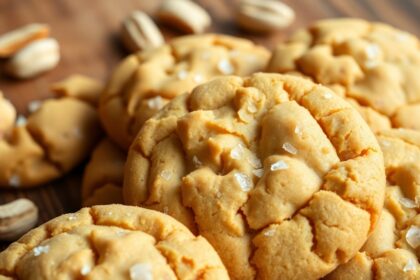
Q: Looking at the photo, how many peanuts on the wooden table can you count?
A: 6